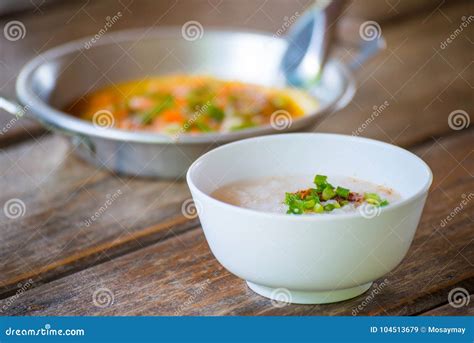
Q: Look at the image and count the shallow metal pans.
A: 1